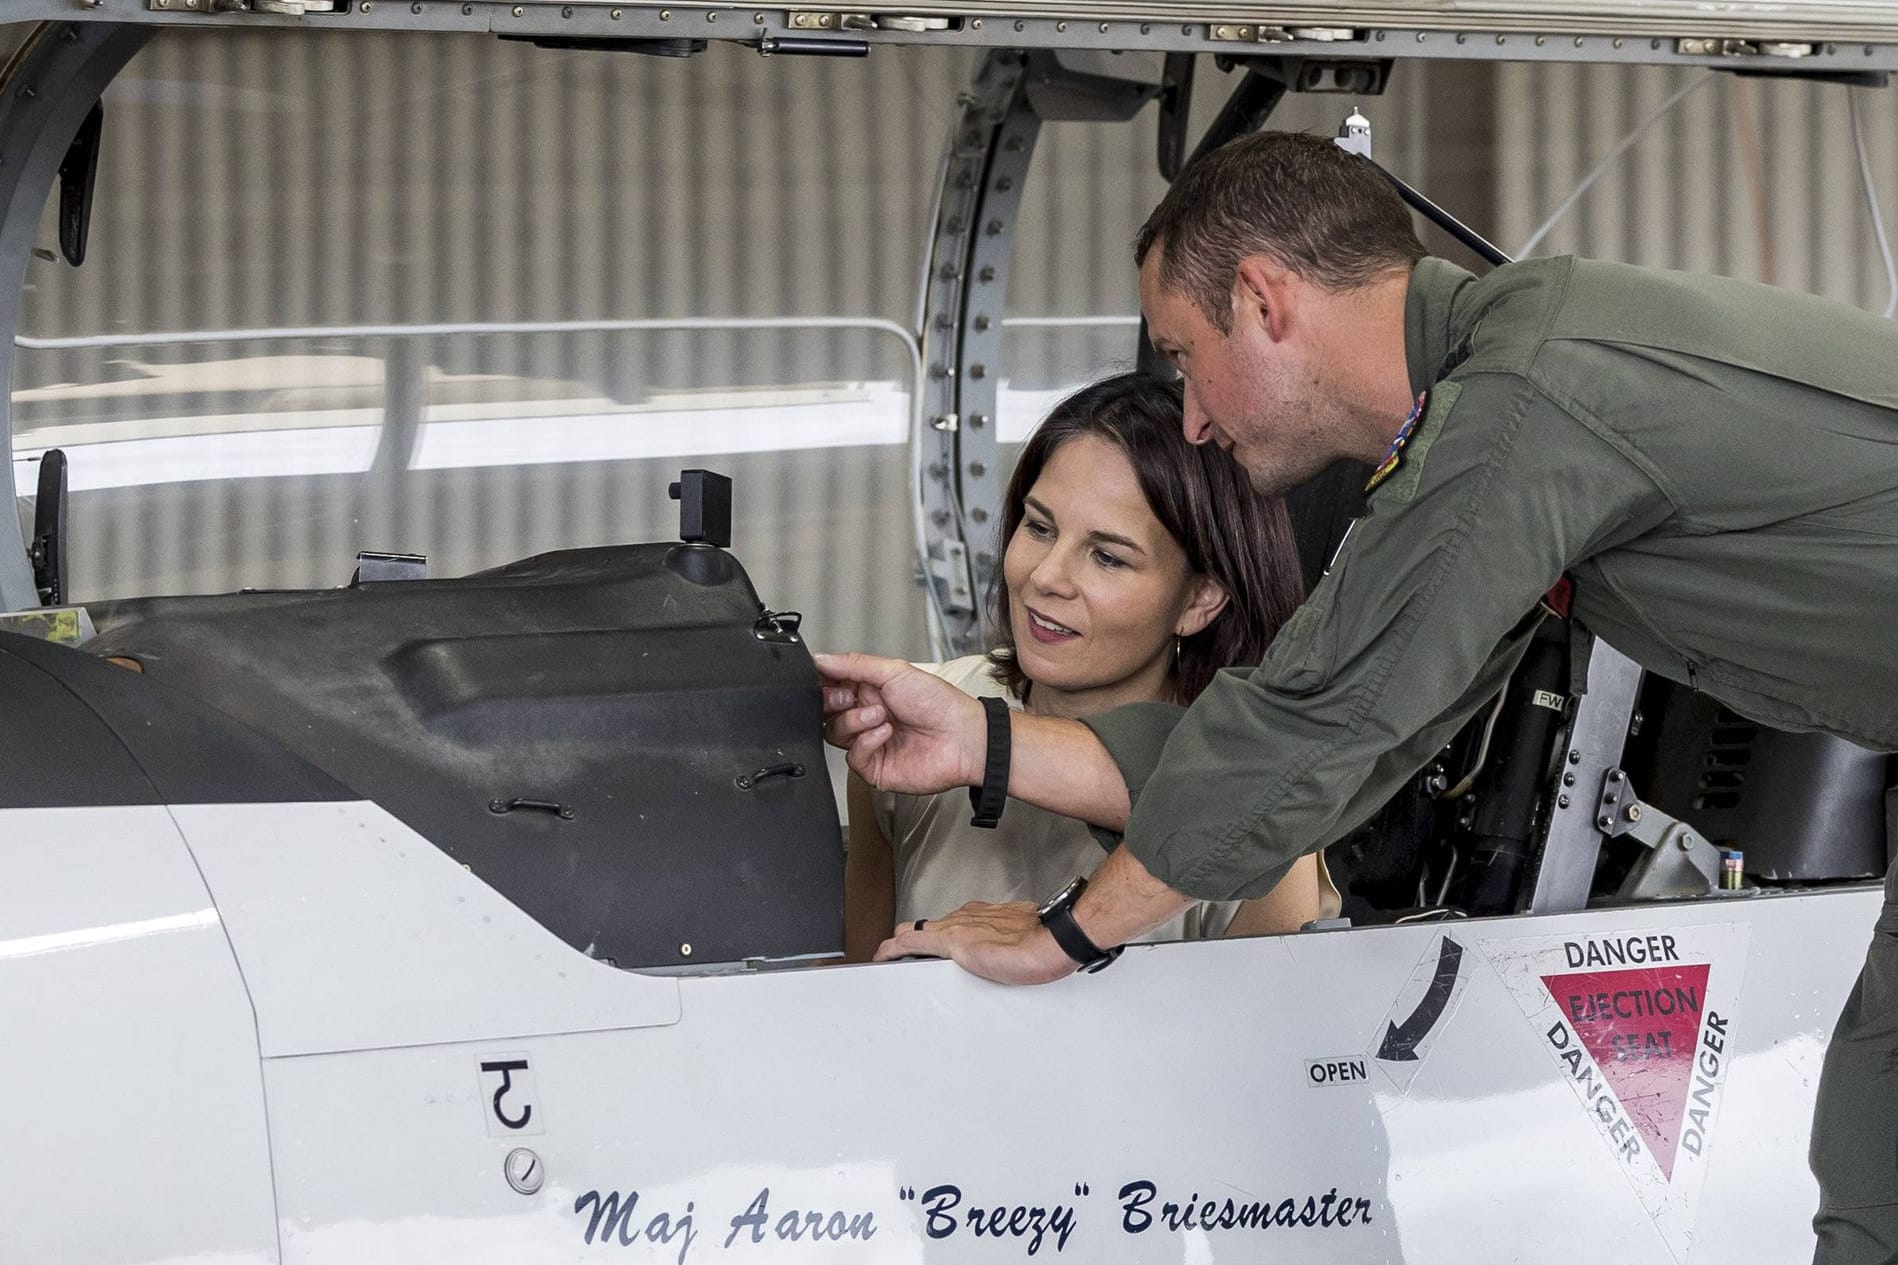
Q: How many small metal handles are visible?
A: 2